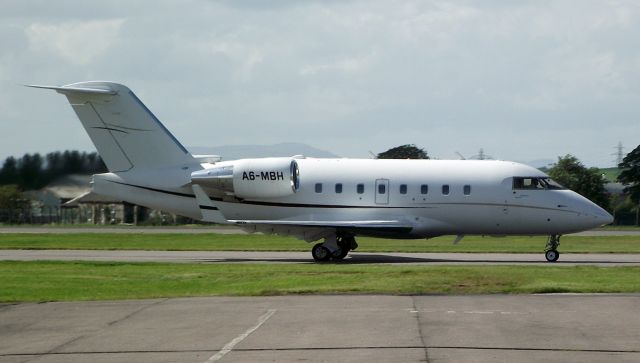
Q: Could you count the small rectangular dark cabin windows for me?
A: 8